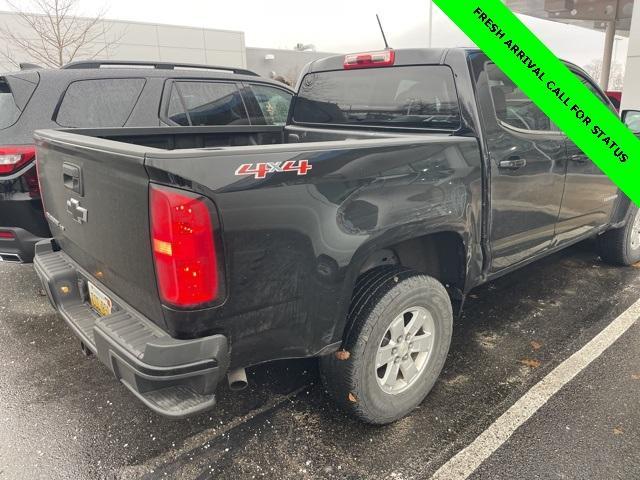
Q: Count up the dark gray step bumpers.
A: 1